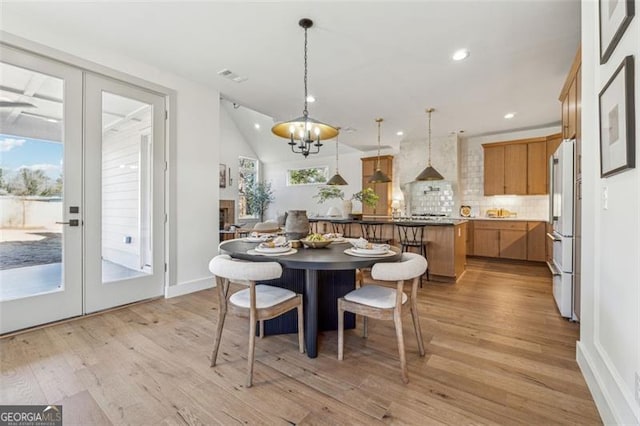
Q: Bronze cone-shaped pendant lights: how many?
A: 3